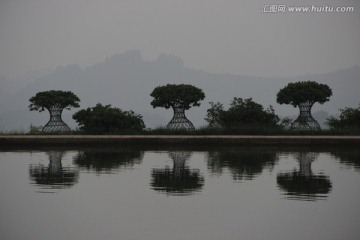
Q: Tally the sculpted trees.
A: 3